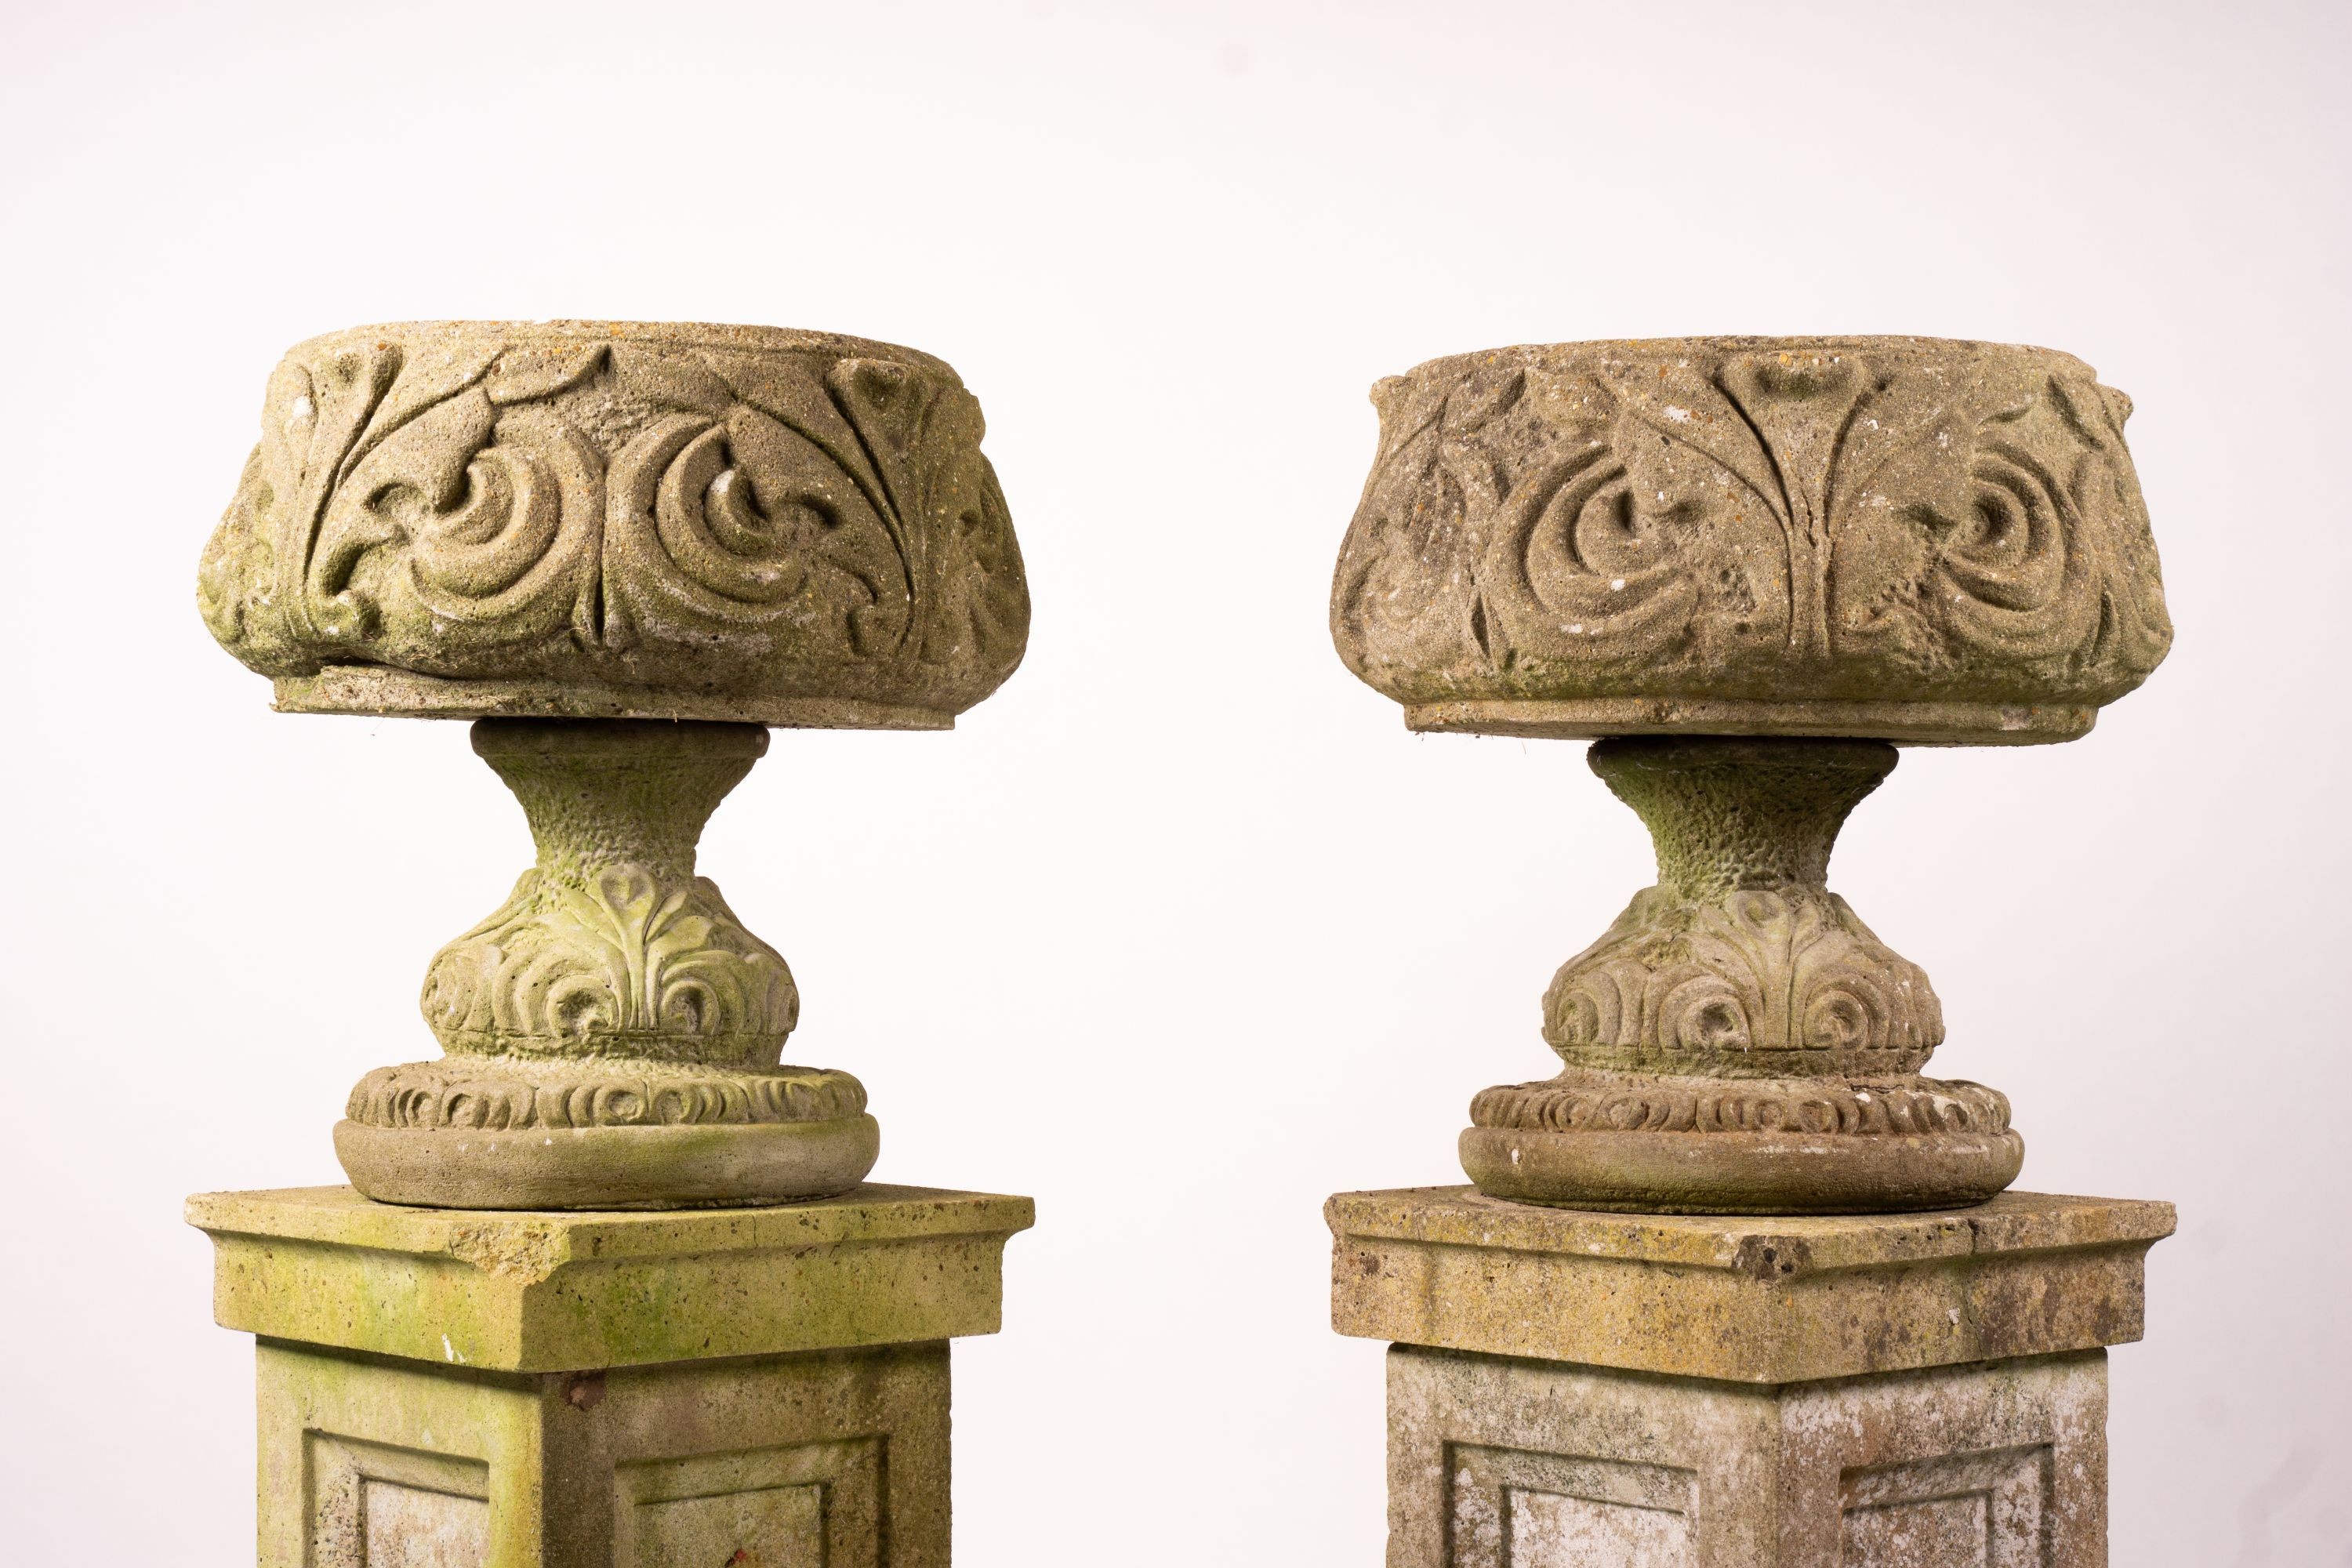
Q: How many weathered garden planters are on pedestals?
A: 2